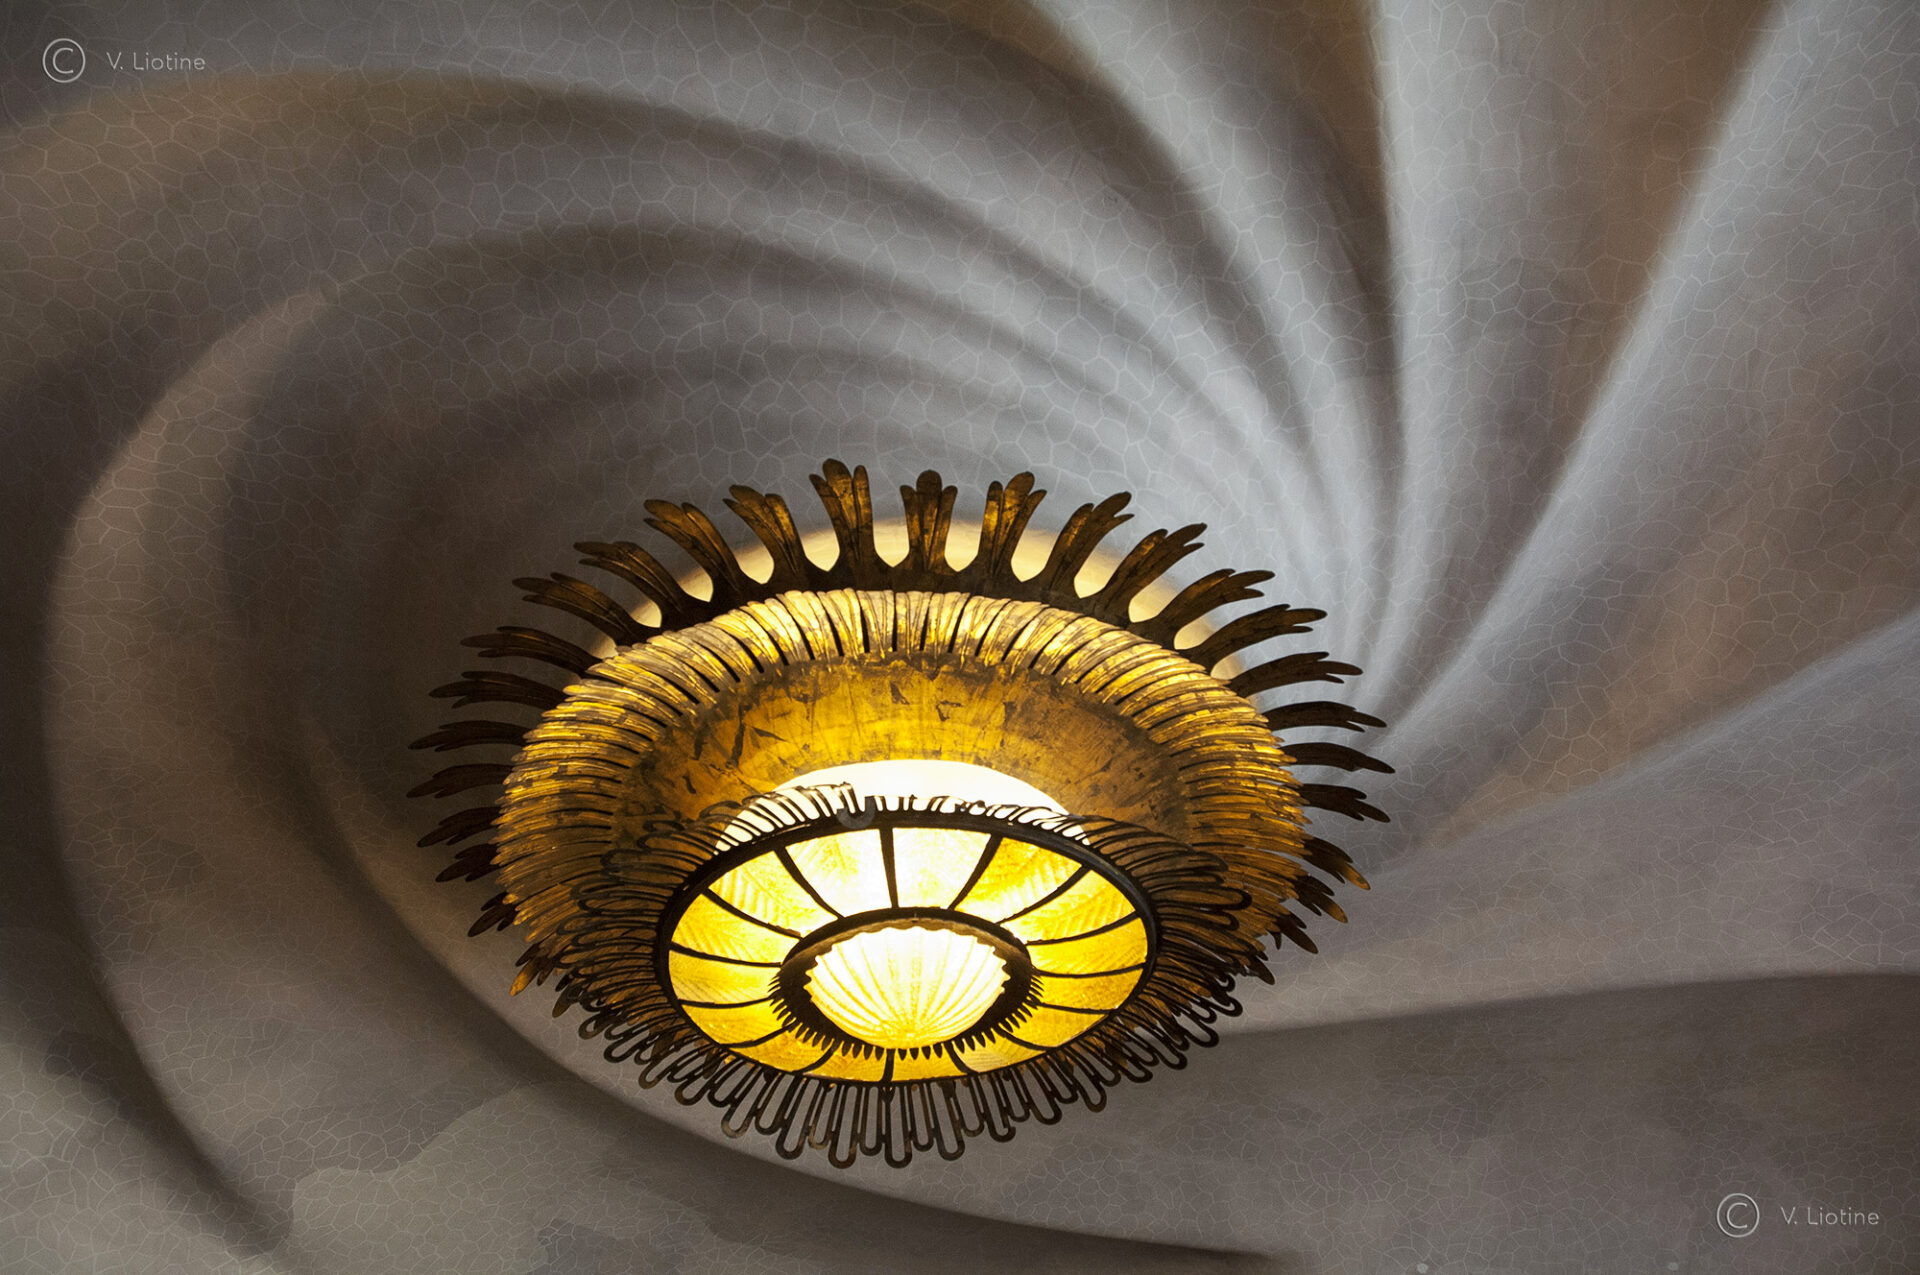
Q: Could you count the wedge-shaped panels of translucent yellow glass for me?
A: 15